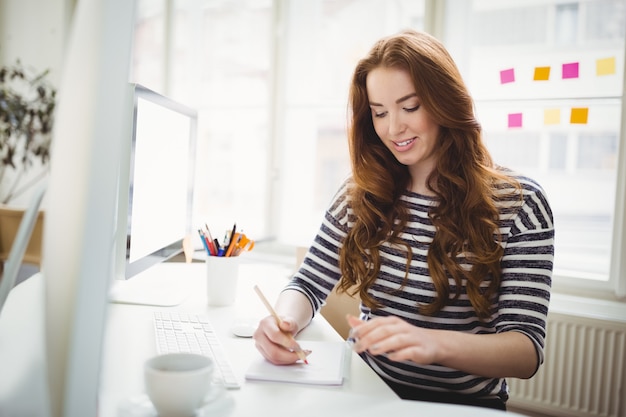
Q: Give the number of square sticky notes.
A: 7